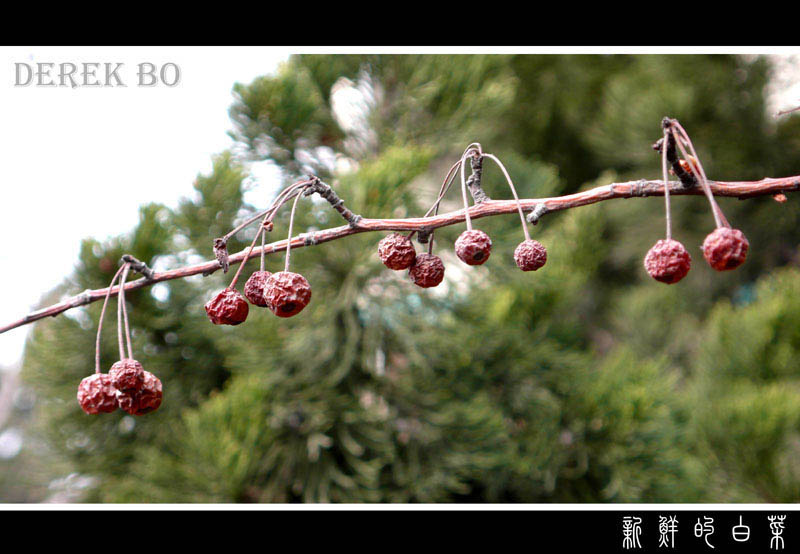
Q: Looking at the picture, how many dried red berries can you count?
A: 12